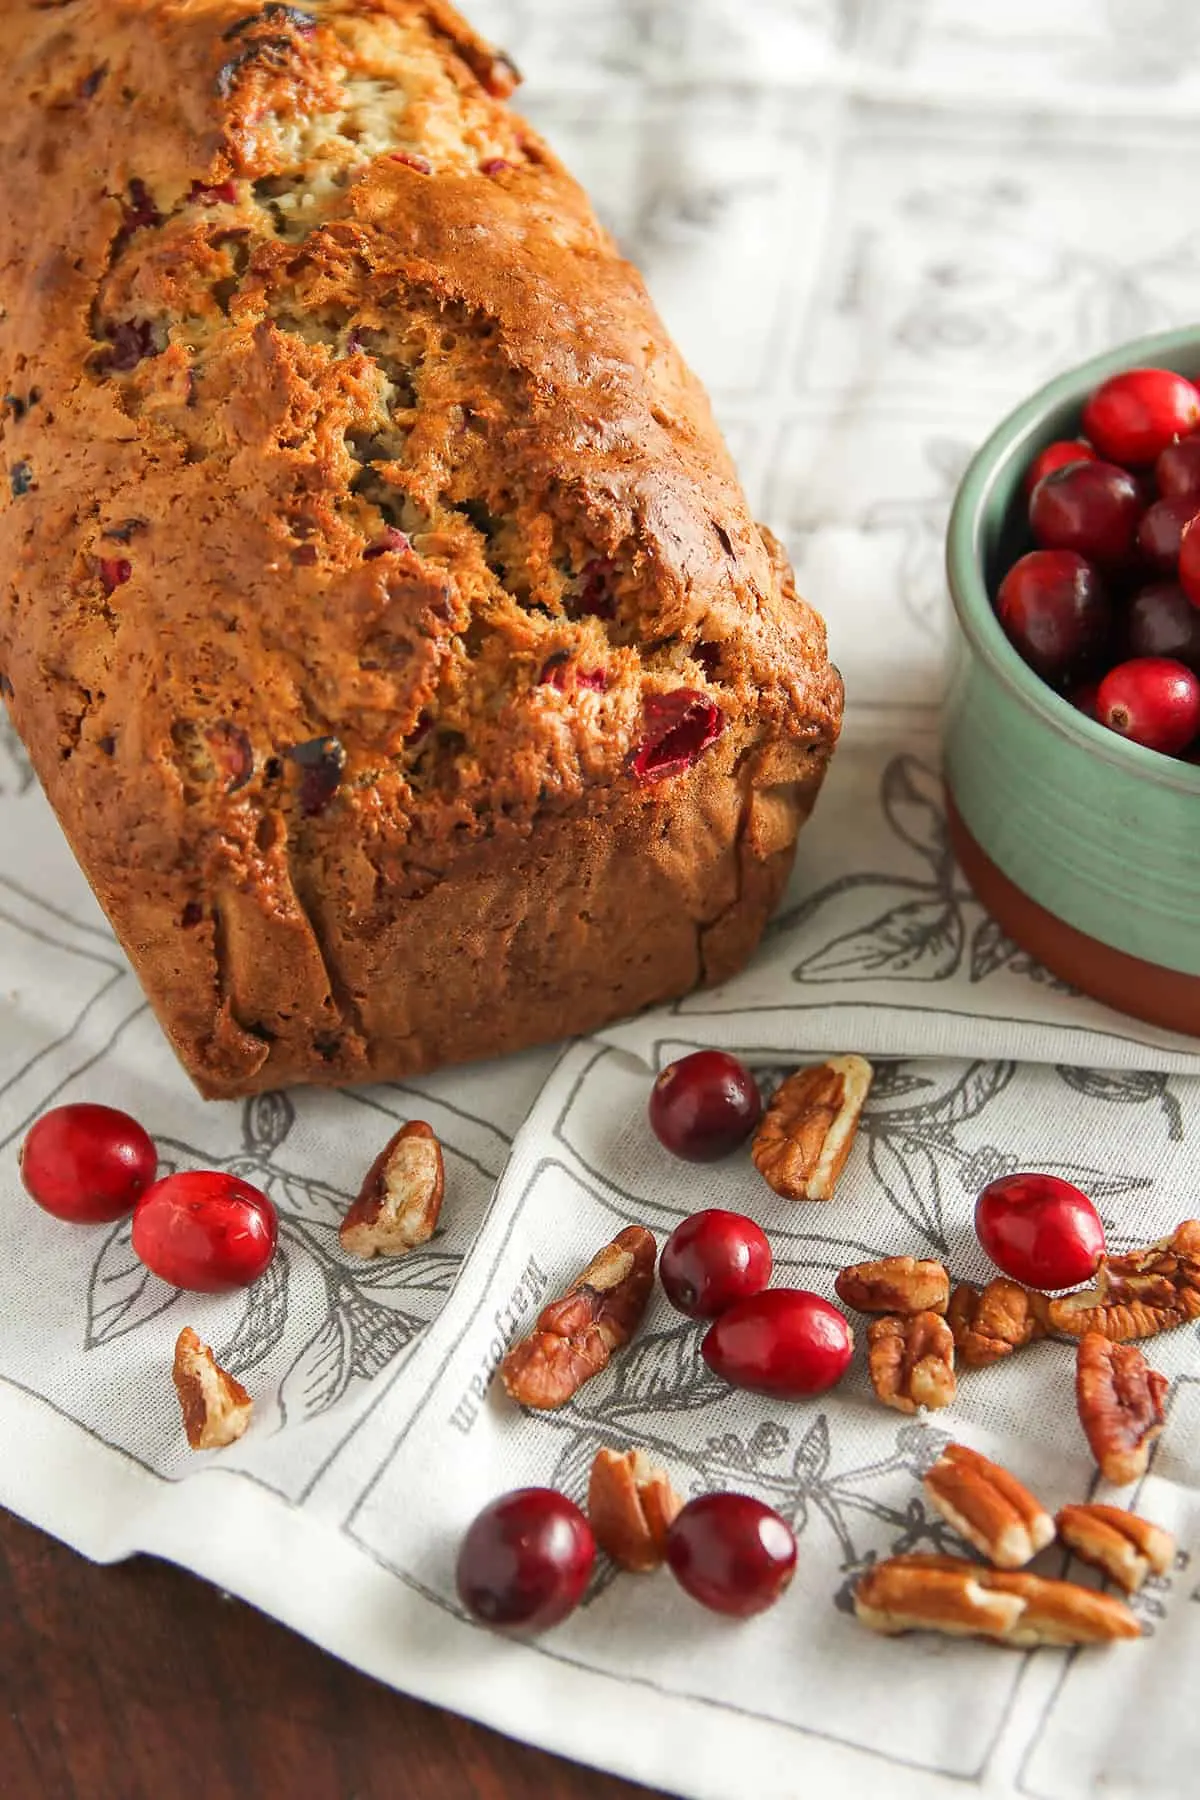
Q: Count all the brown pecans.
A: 13